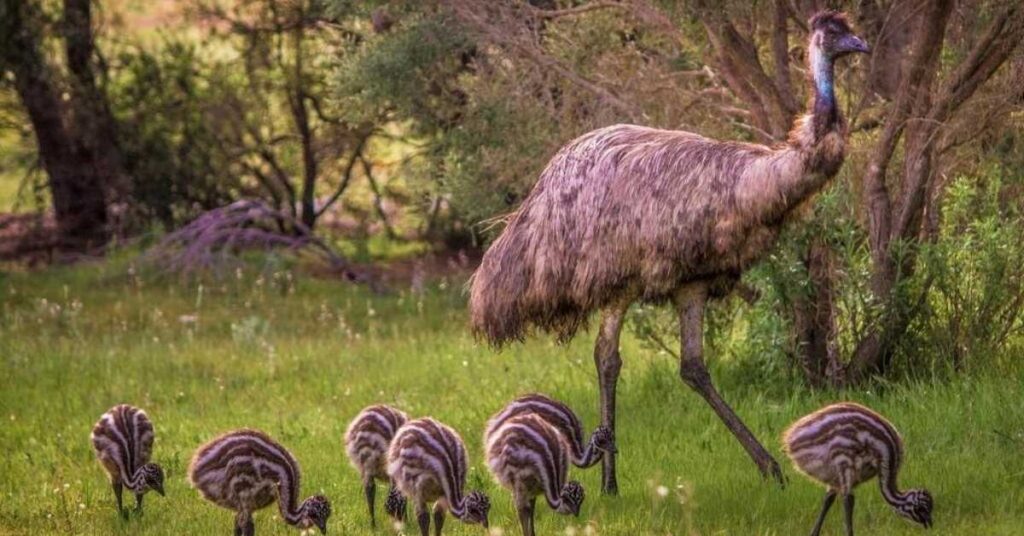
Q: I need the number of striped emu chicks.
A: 7